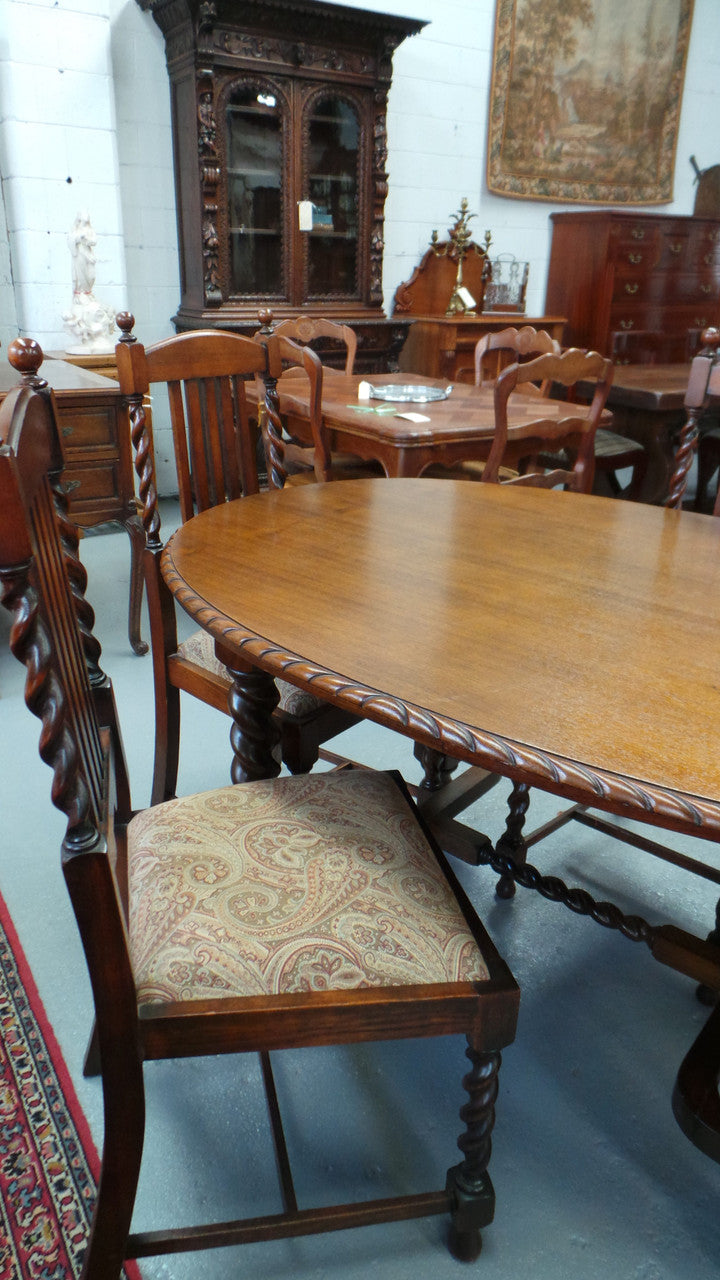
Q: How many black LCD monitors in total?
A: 0